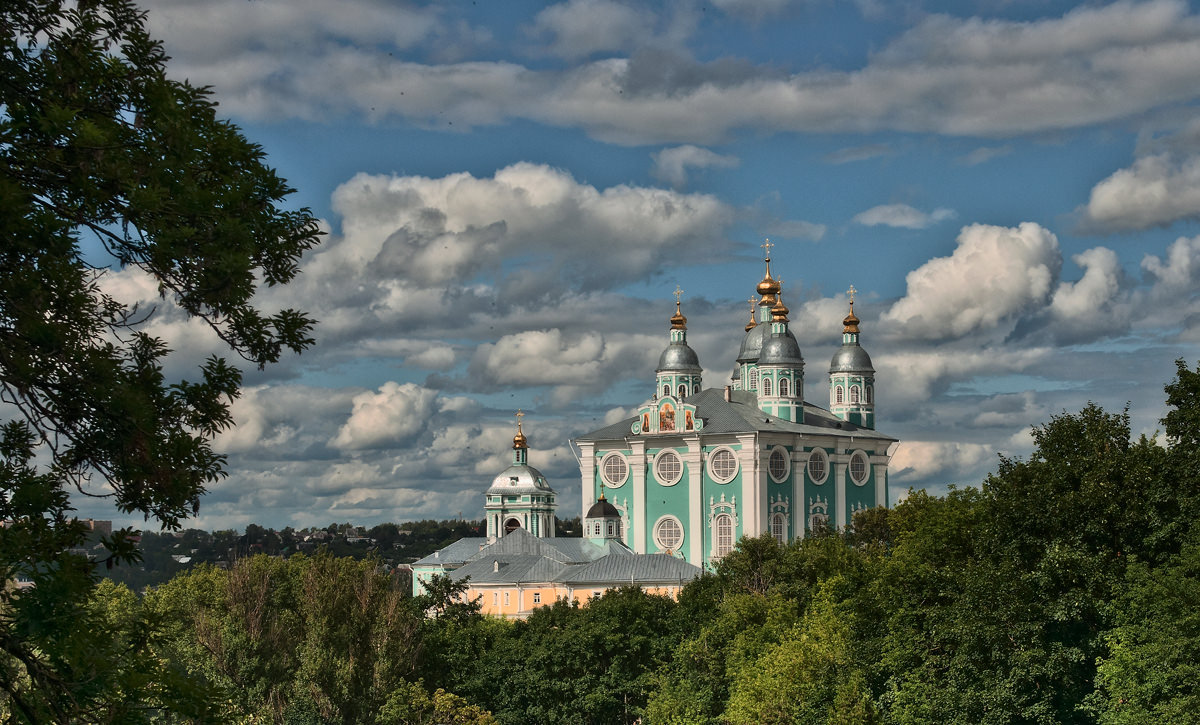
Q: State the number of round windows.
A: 7